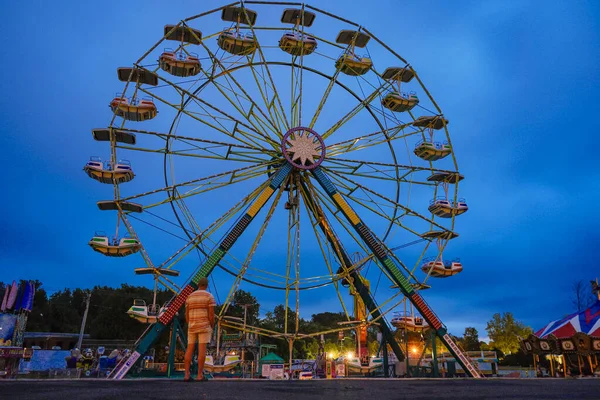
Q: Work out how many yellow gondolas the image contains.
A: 2